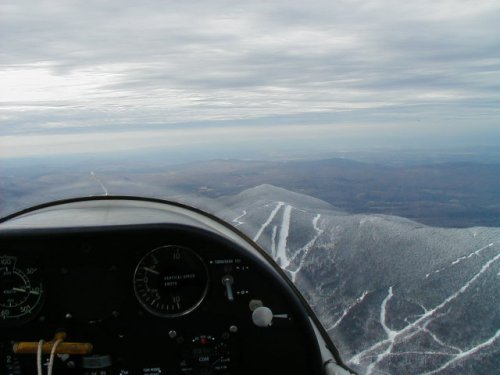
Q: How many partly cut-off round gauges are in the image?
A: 1